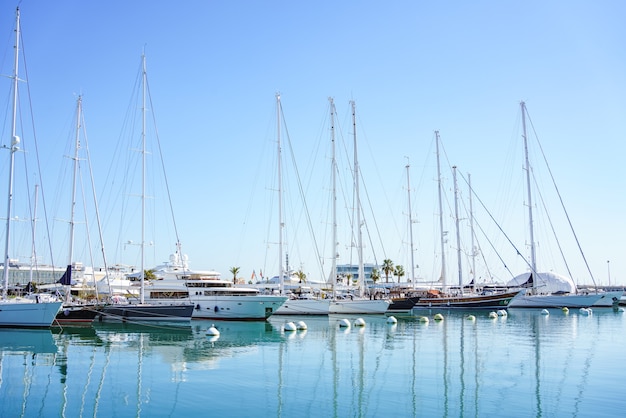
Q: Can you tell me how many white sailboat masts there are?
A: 12